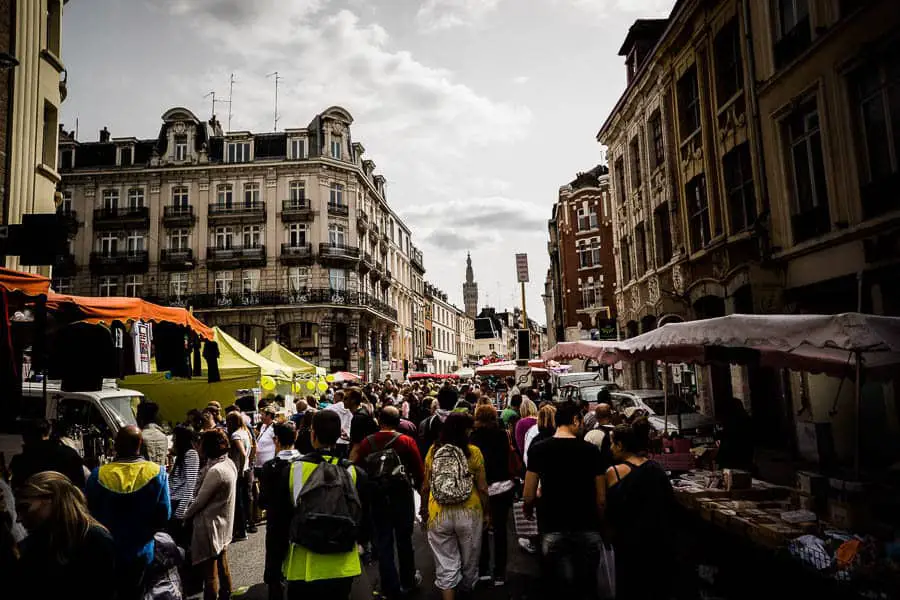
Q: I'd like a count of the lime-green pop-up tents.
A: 2